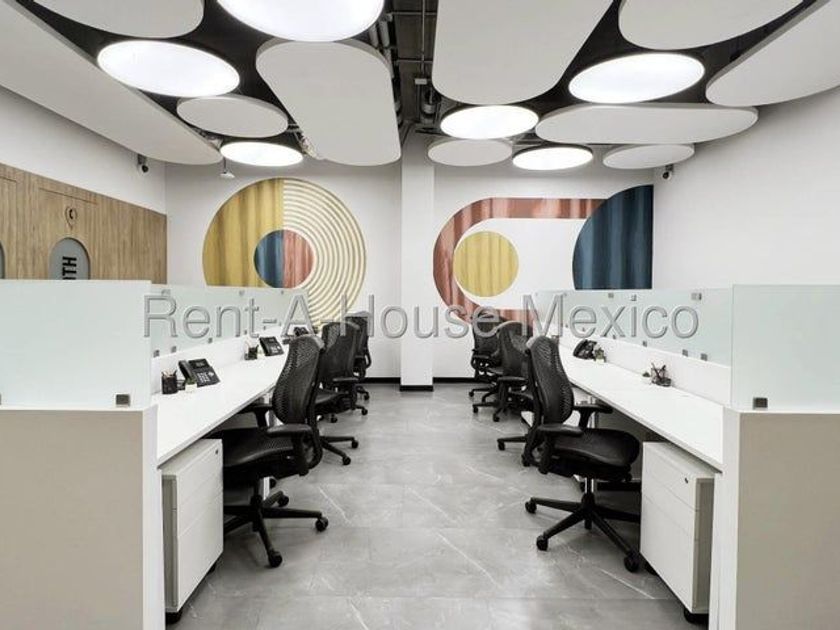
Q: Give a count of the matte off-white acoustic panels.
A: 10